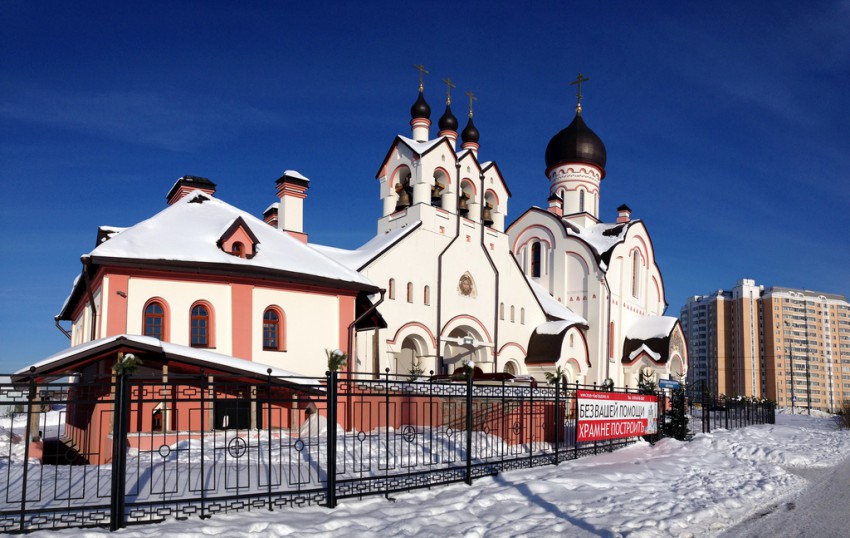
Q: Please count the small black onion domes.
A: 3